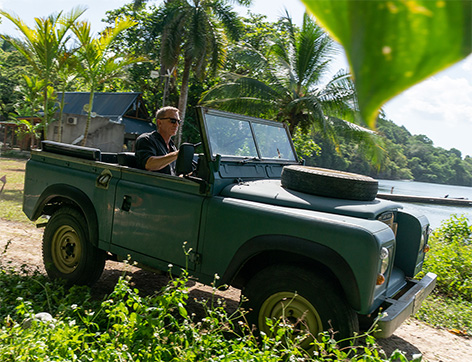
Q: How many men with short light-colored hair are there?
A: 1